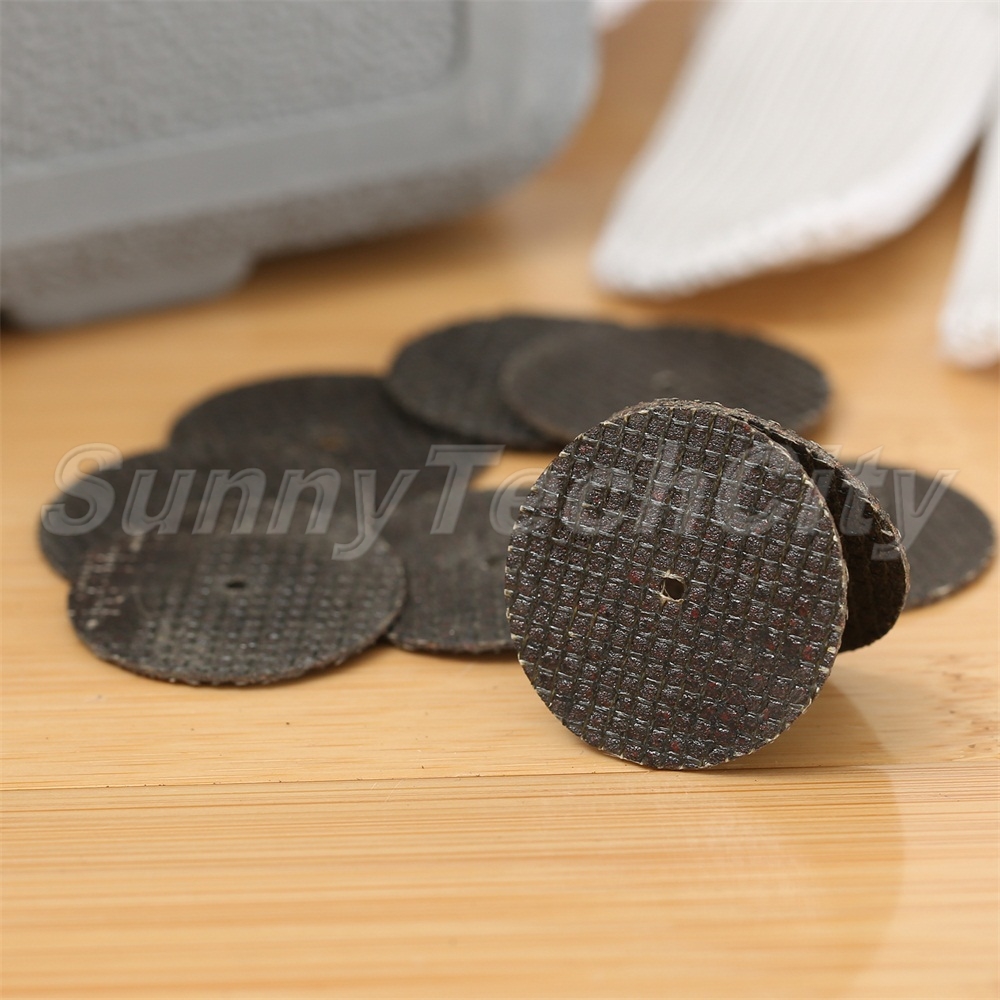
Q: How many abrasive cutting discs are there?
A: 9